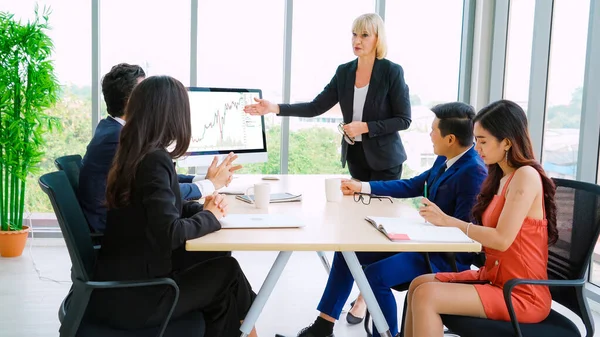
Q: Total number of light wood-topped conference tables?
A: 1